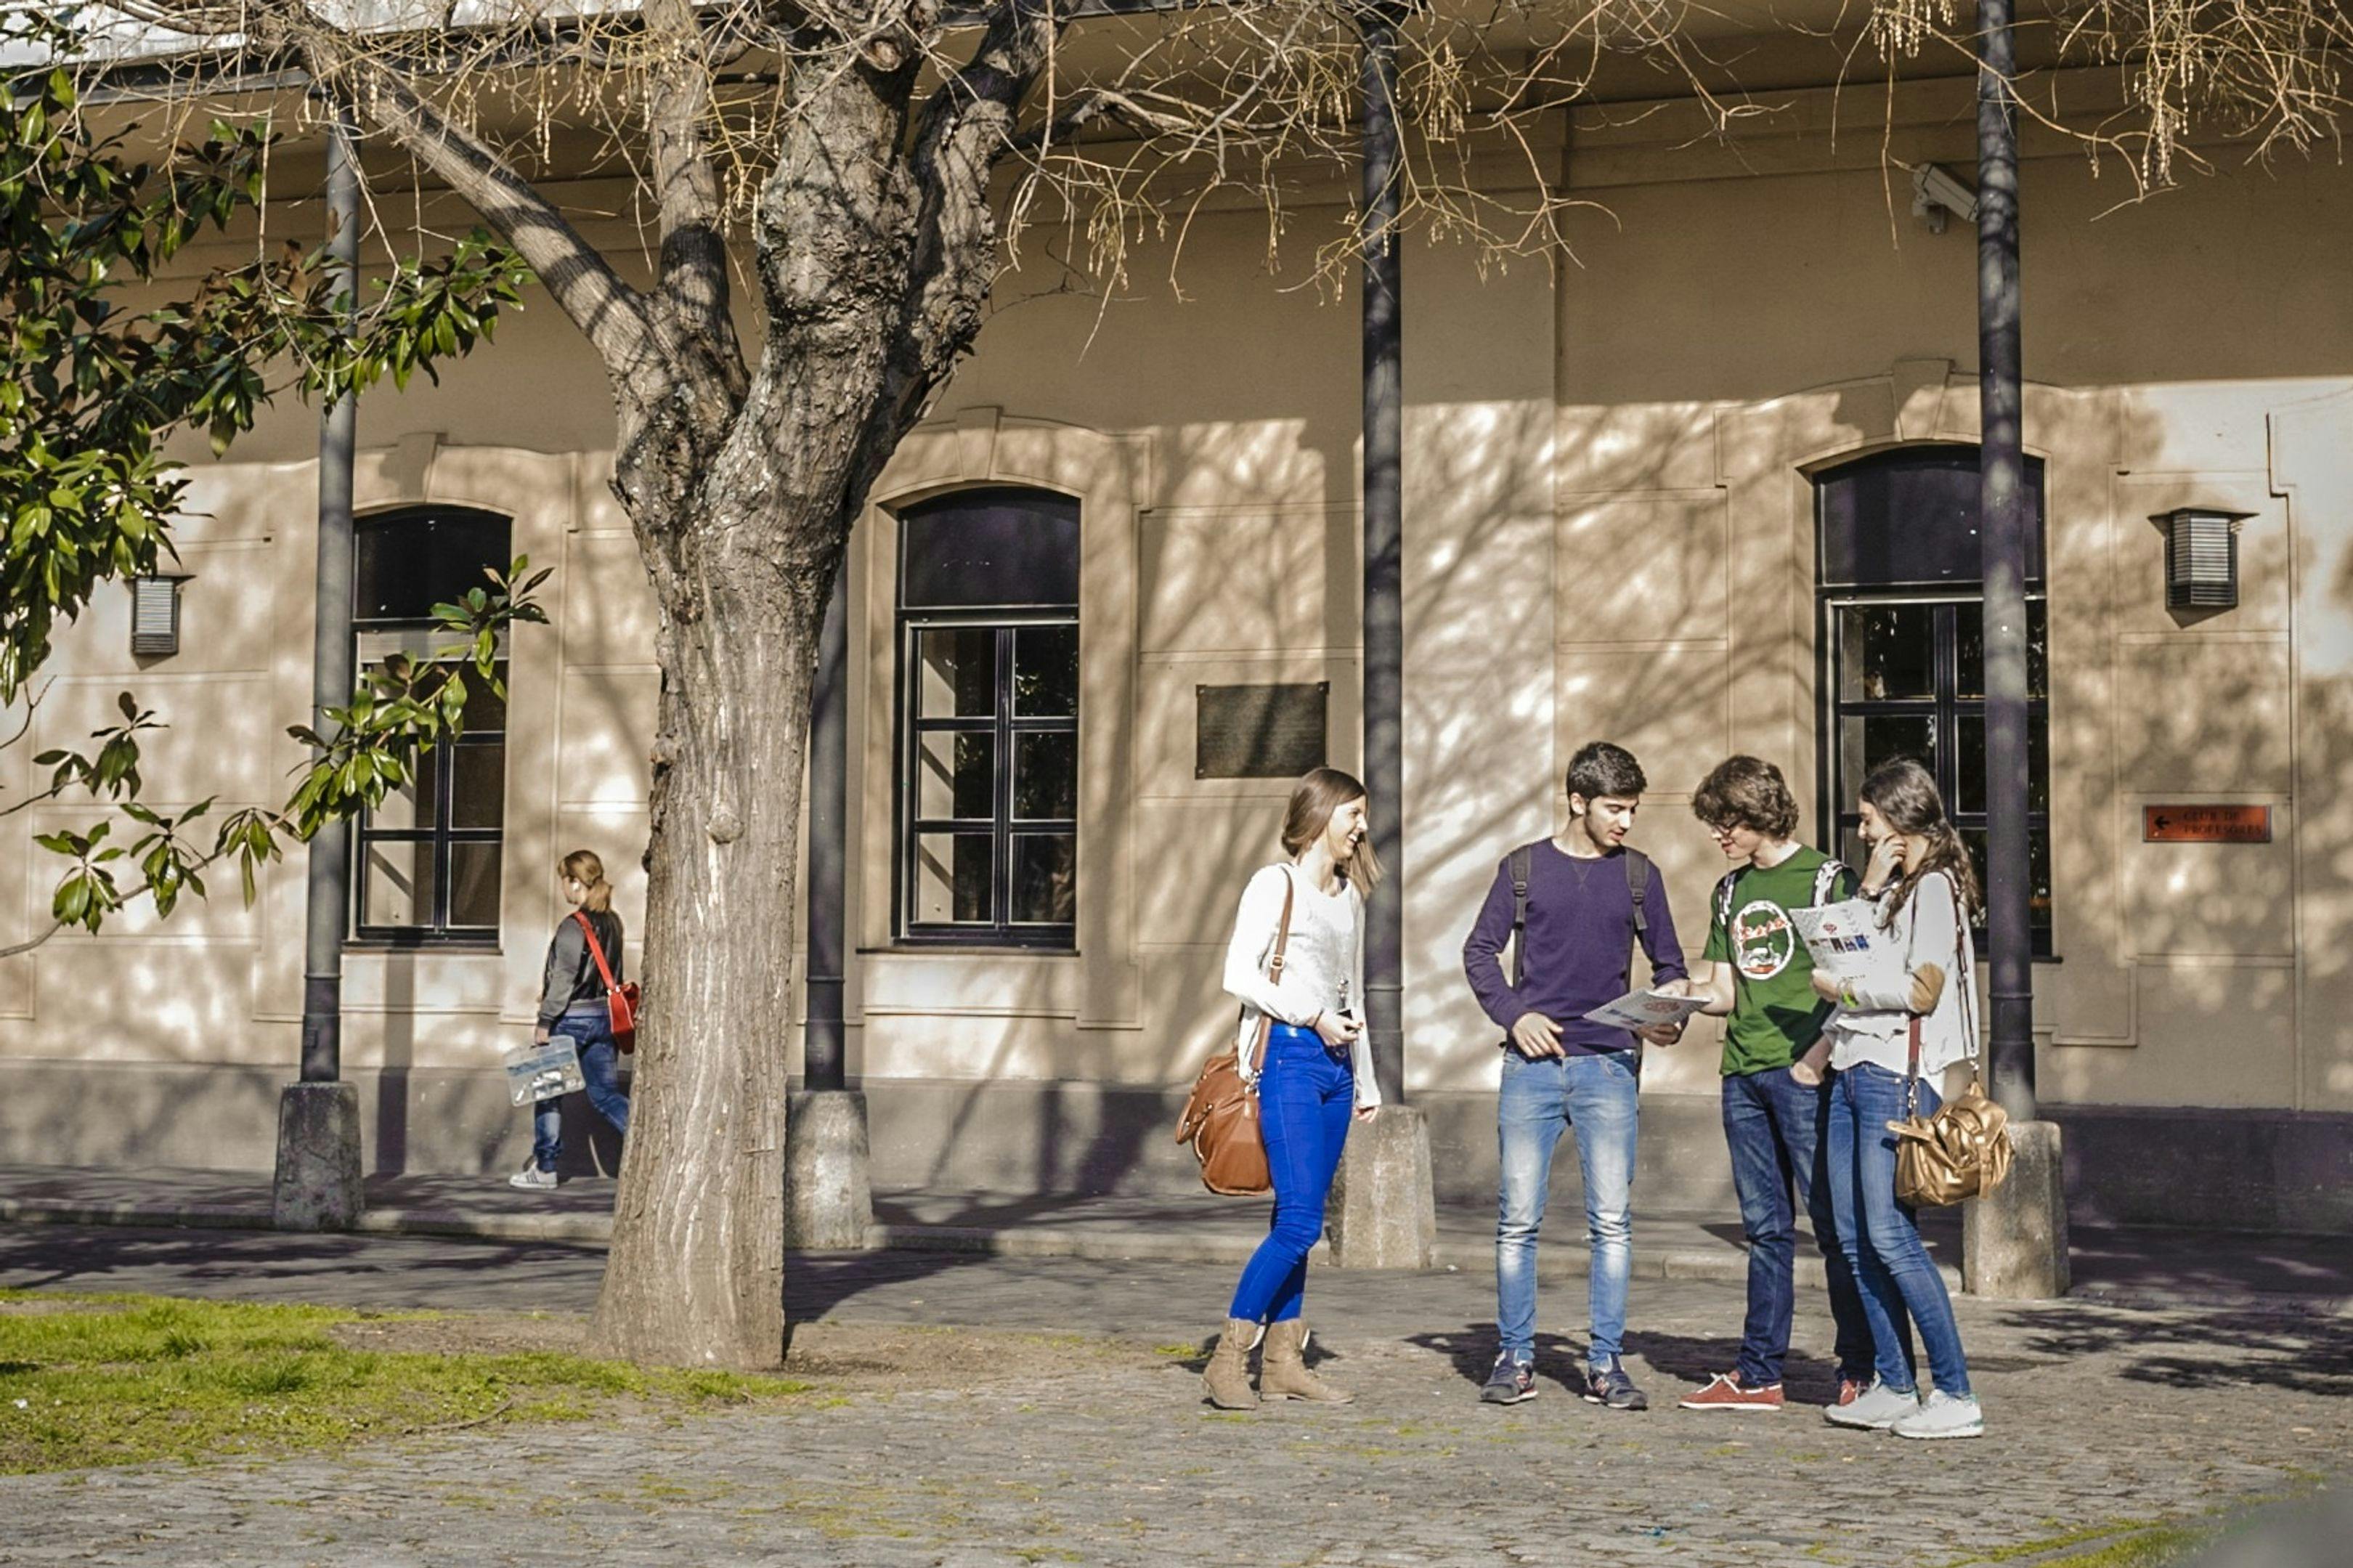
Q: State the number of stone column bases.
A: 4